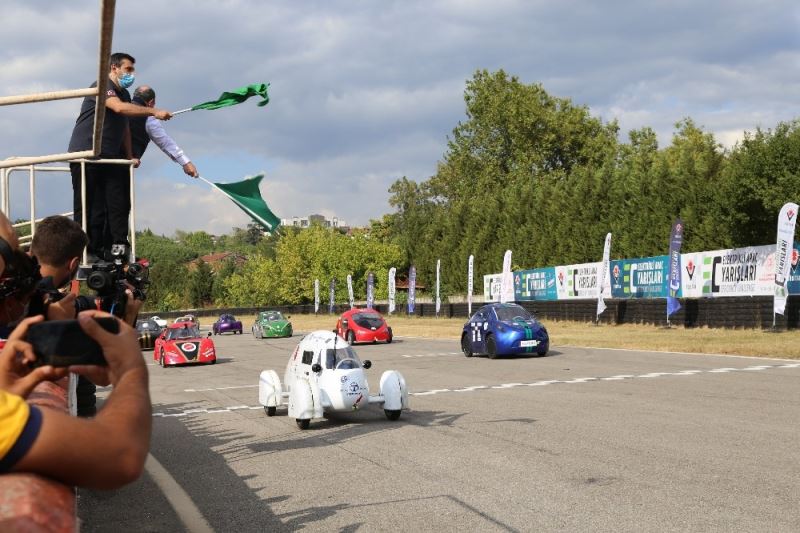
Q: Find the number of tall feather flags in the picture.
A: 12